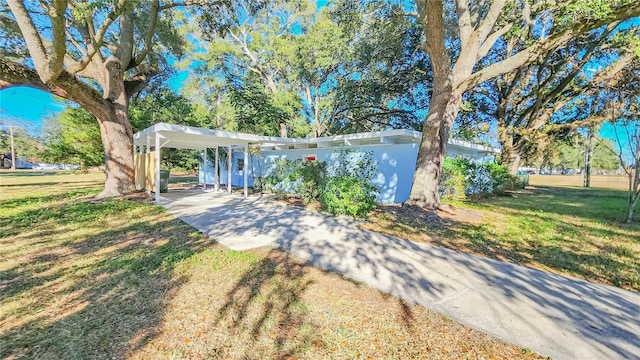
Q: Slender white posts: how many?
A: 8